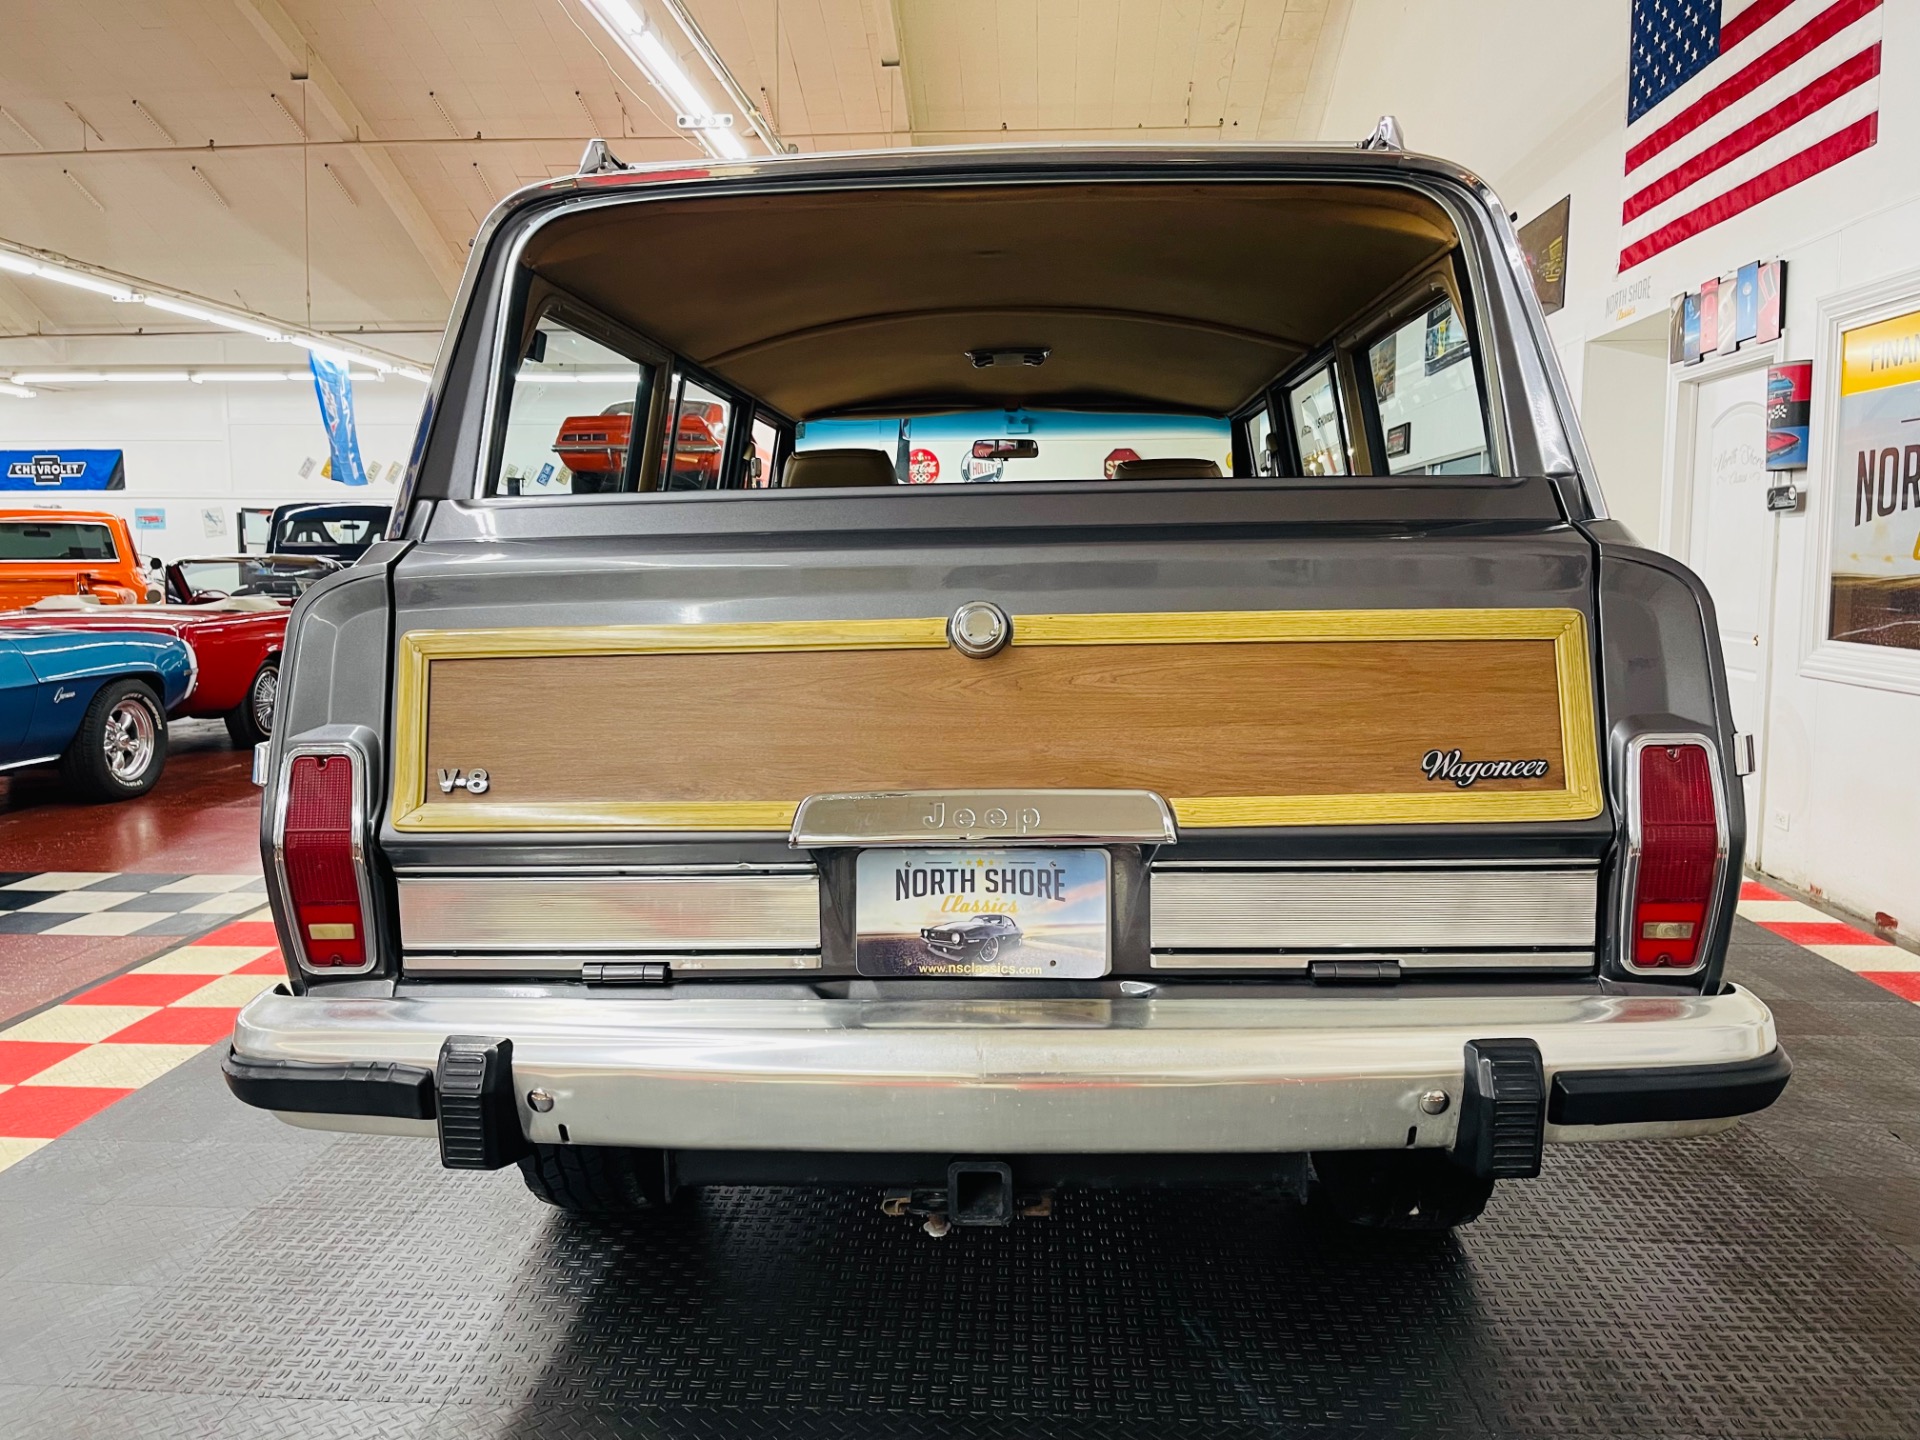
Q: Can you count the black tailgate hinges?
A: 2